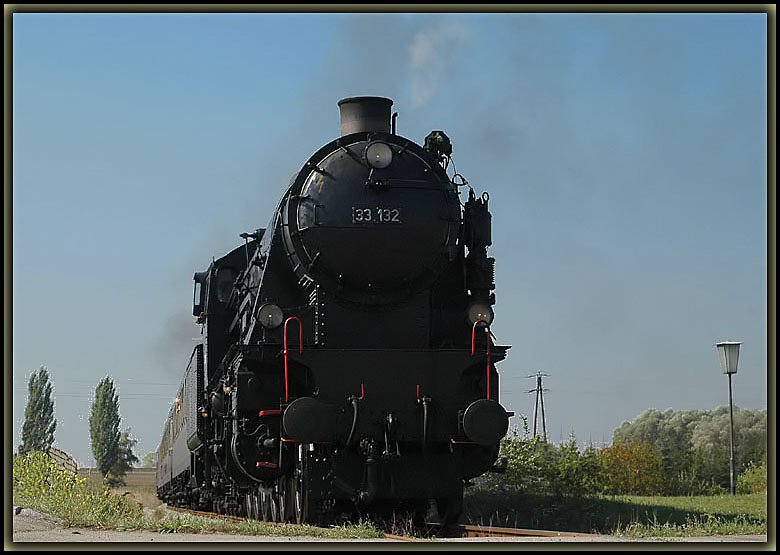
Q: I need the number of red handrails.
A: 2